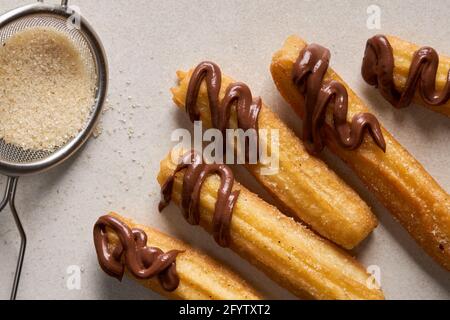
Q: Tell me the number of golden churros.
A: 5